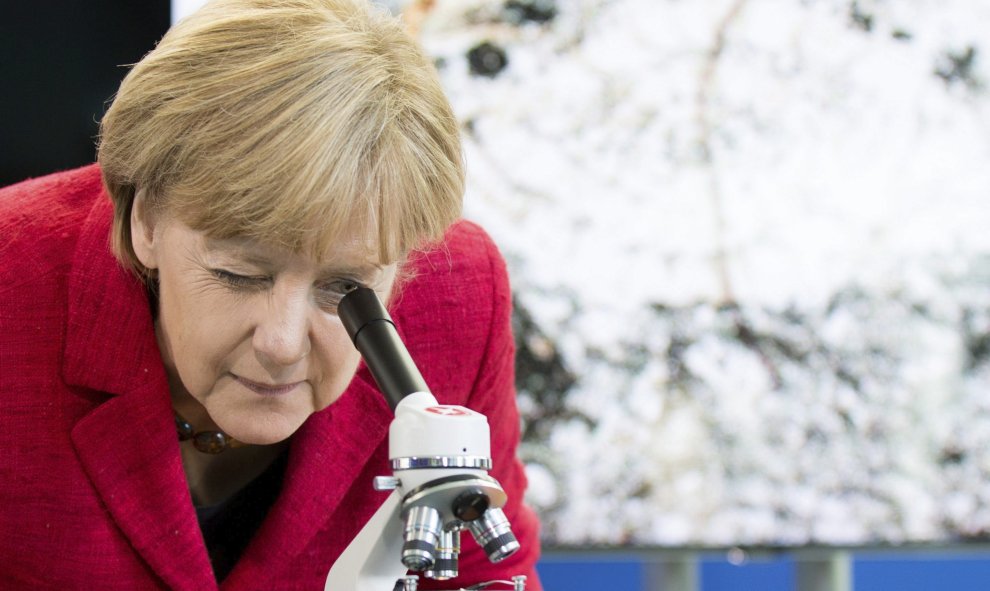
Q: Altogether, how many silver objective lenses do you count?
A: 3